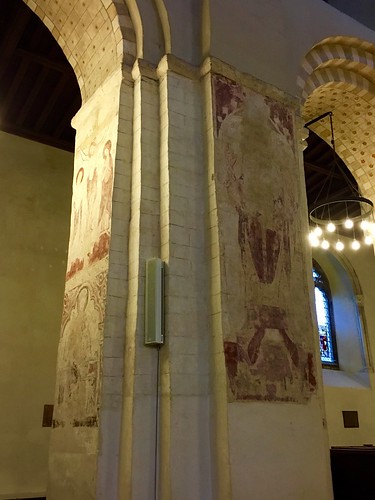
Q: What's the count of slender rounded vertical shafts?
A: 3